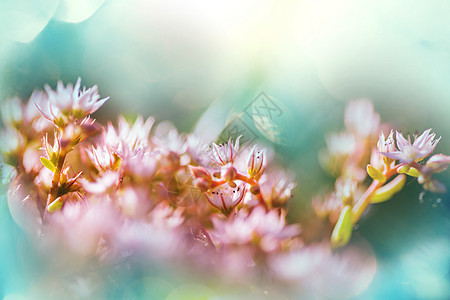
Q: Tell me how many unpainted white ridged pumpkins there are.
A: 0